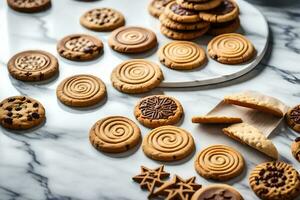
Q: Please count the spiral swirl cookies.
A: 8